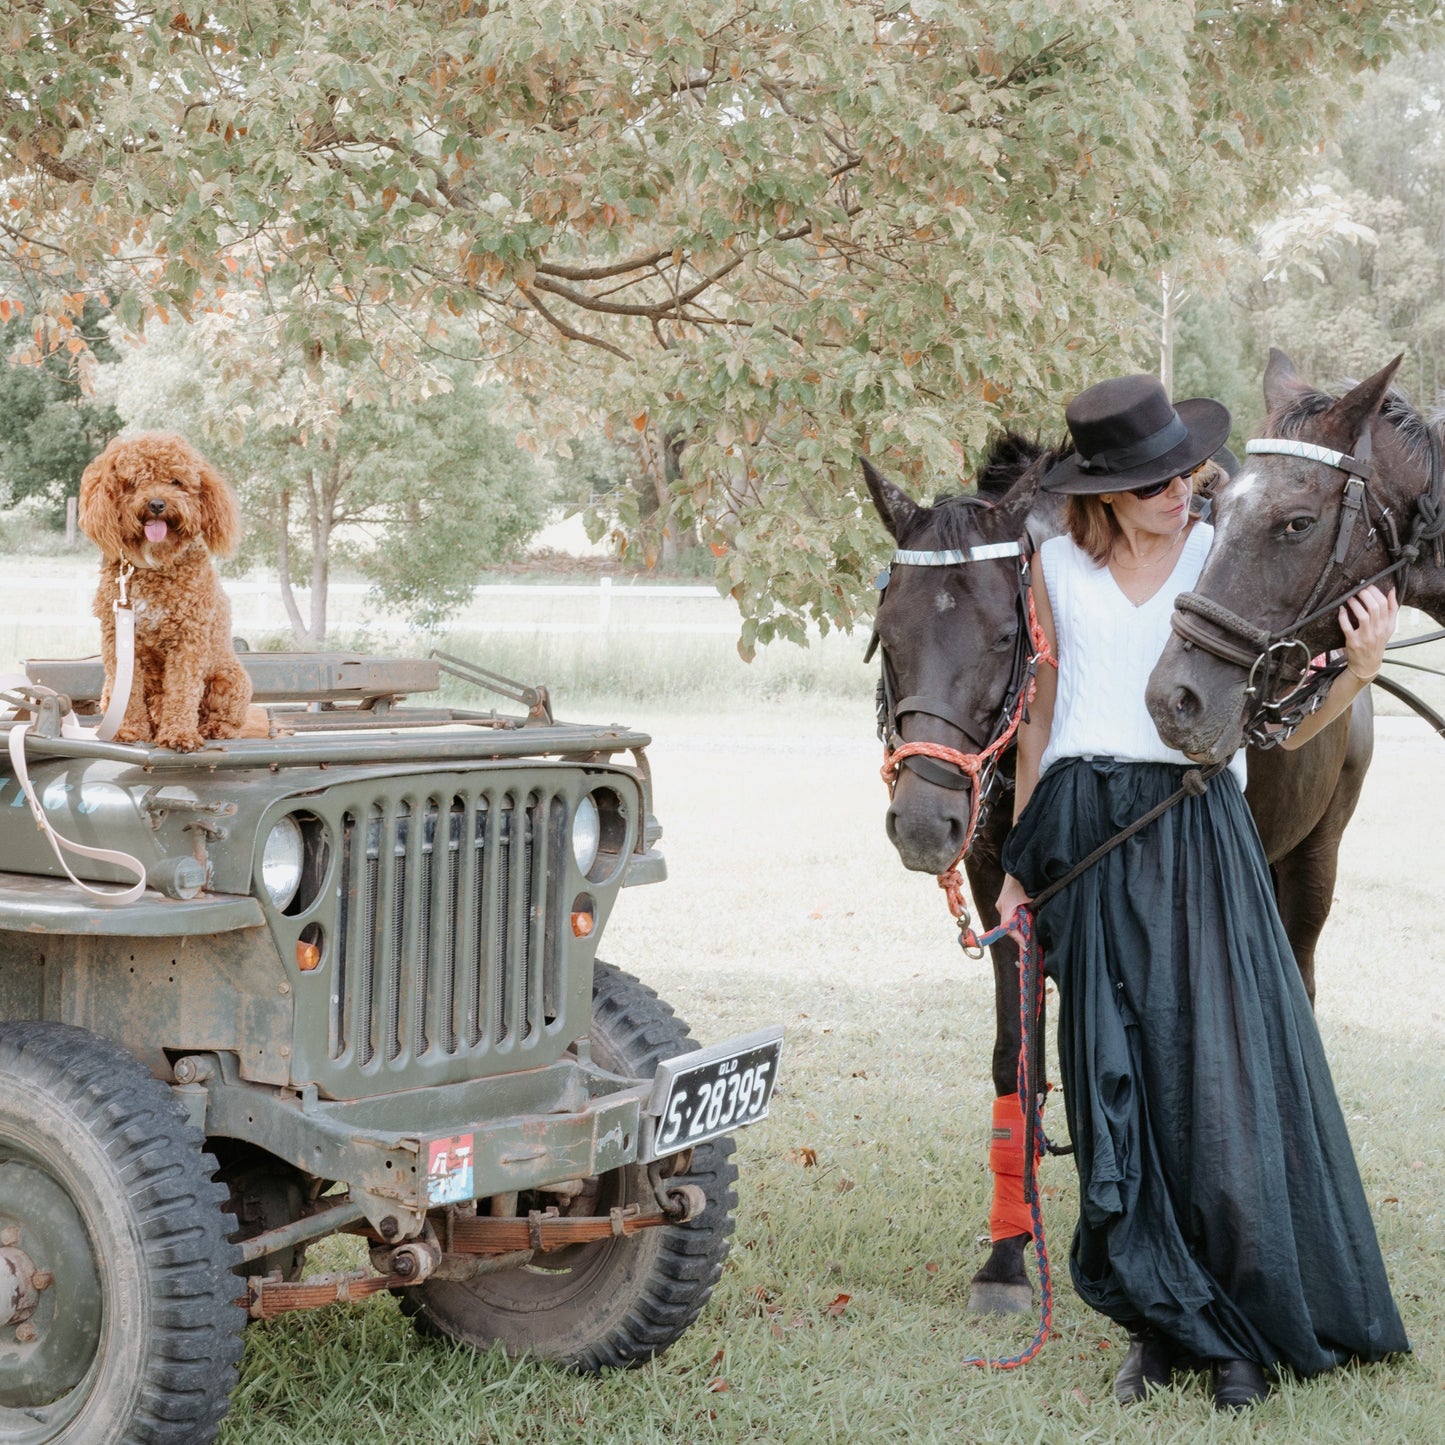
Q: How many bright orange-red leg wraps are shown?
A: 1